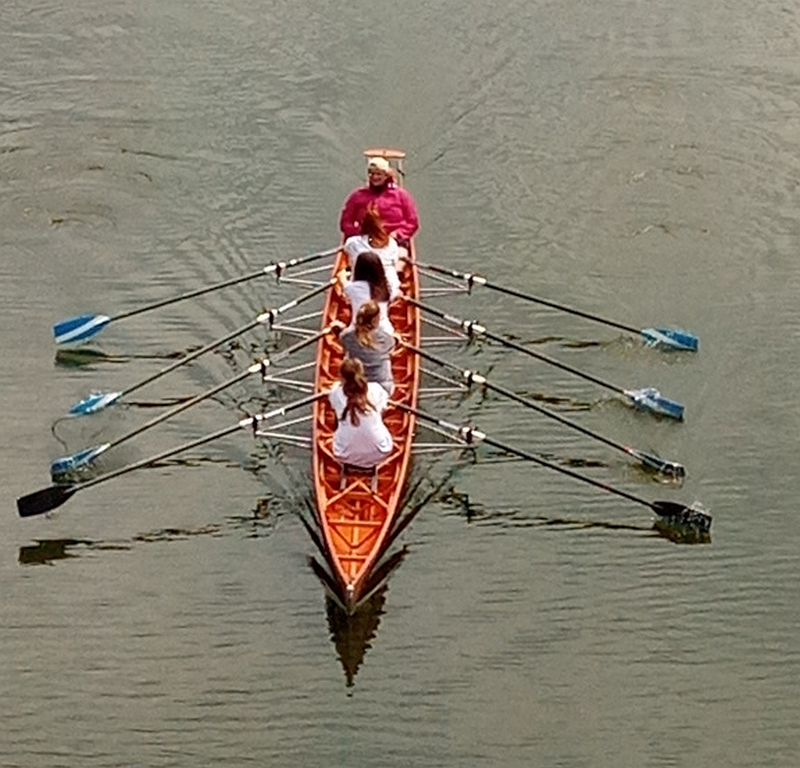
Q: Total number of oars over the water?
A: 8